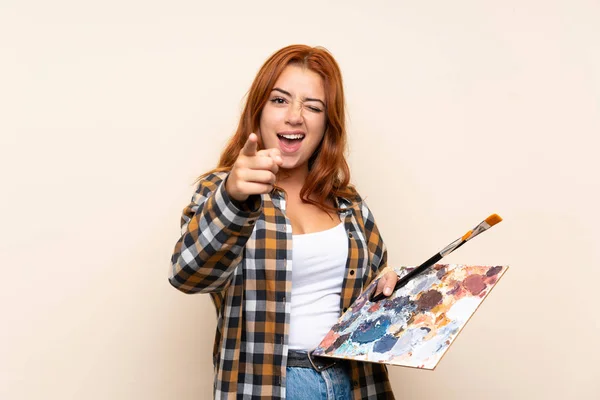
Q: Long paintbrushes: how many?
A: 2